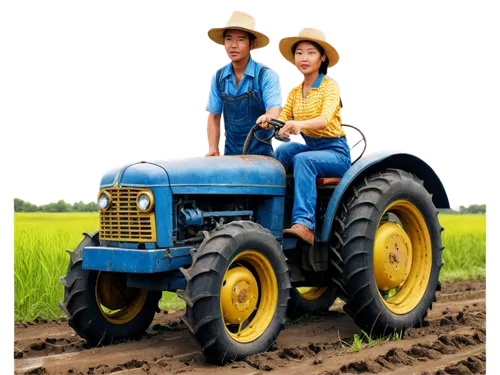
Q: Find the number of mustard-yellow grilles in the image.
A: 1